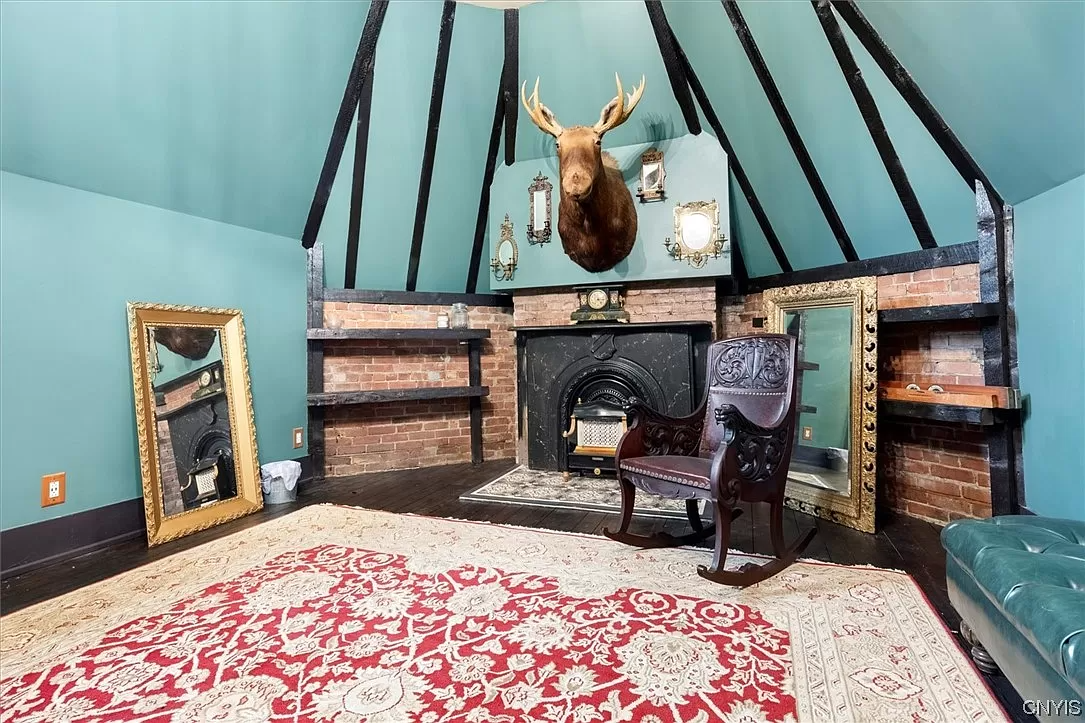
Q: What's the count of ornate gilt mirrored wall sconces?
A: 4